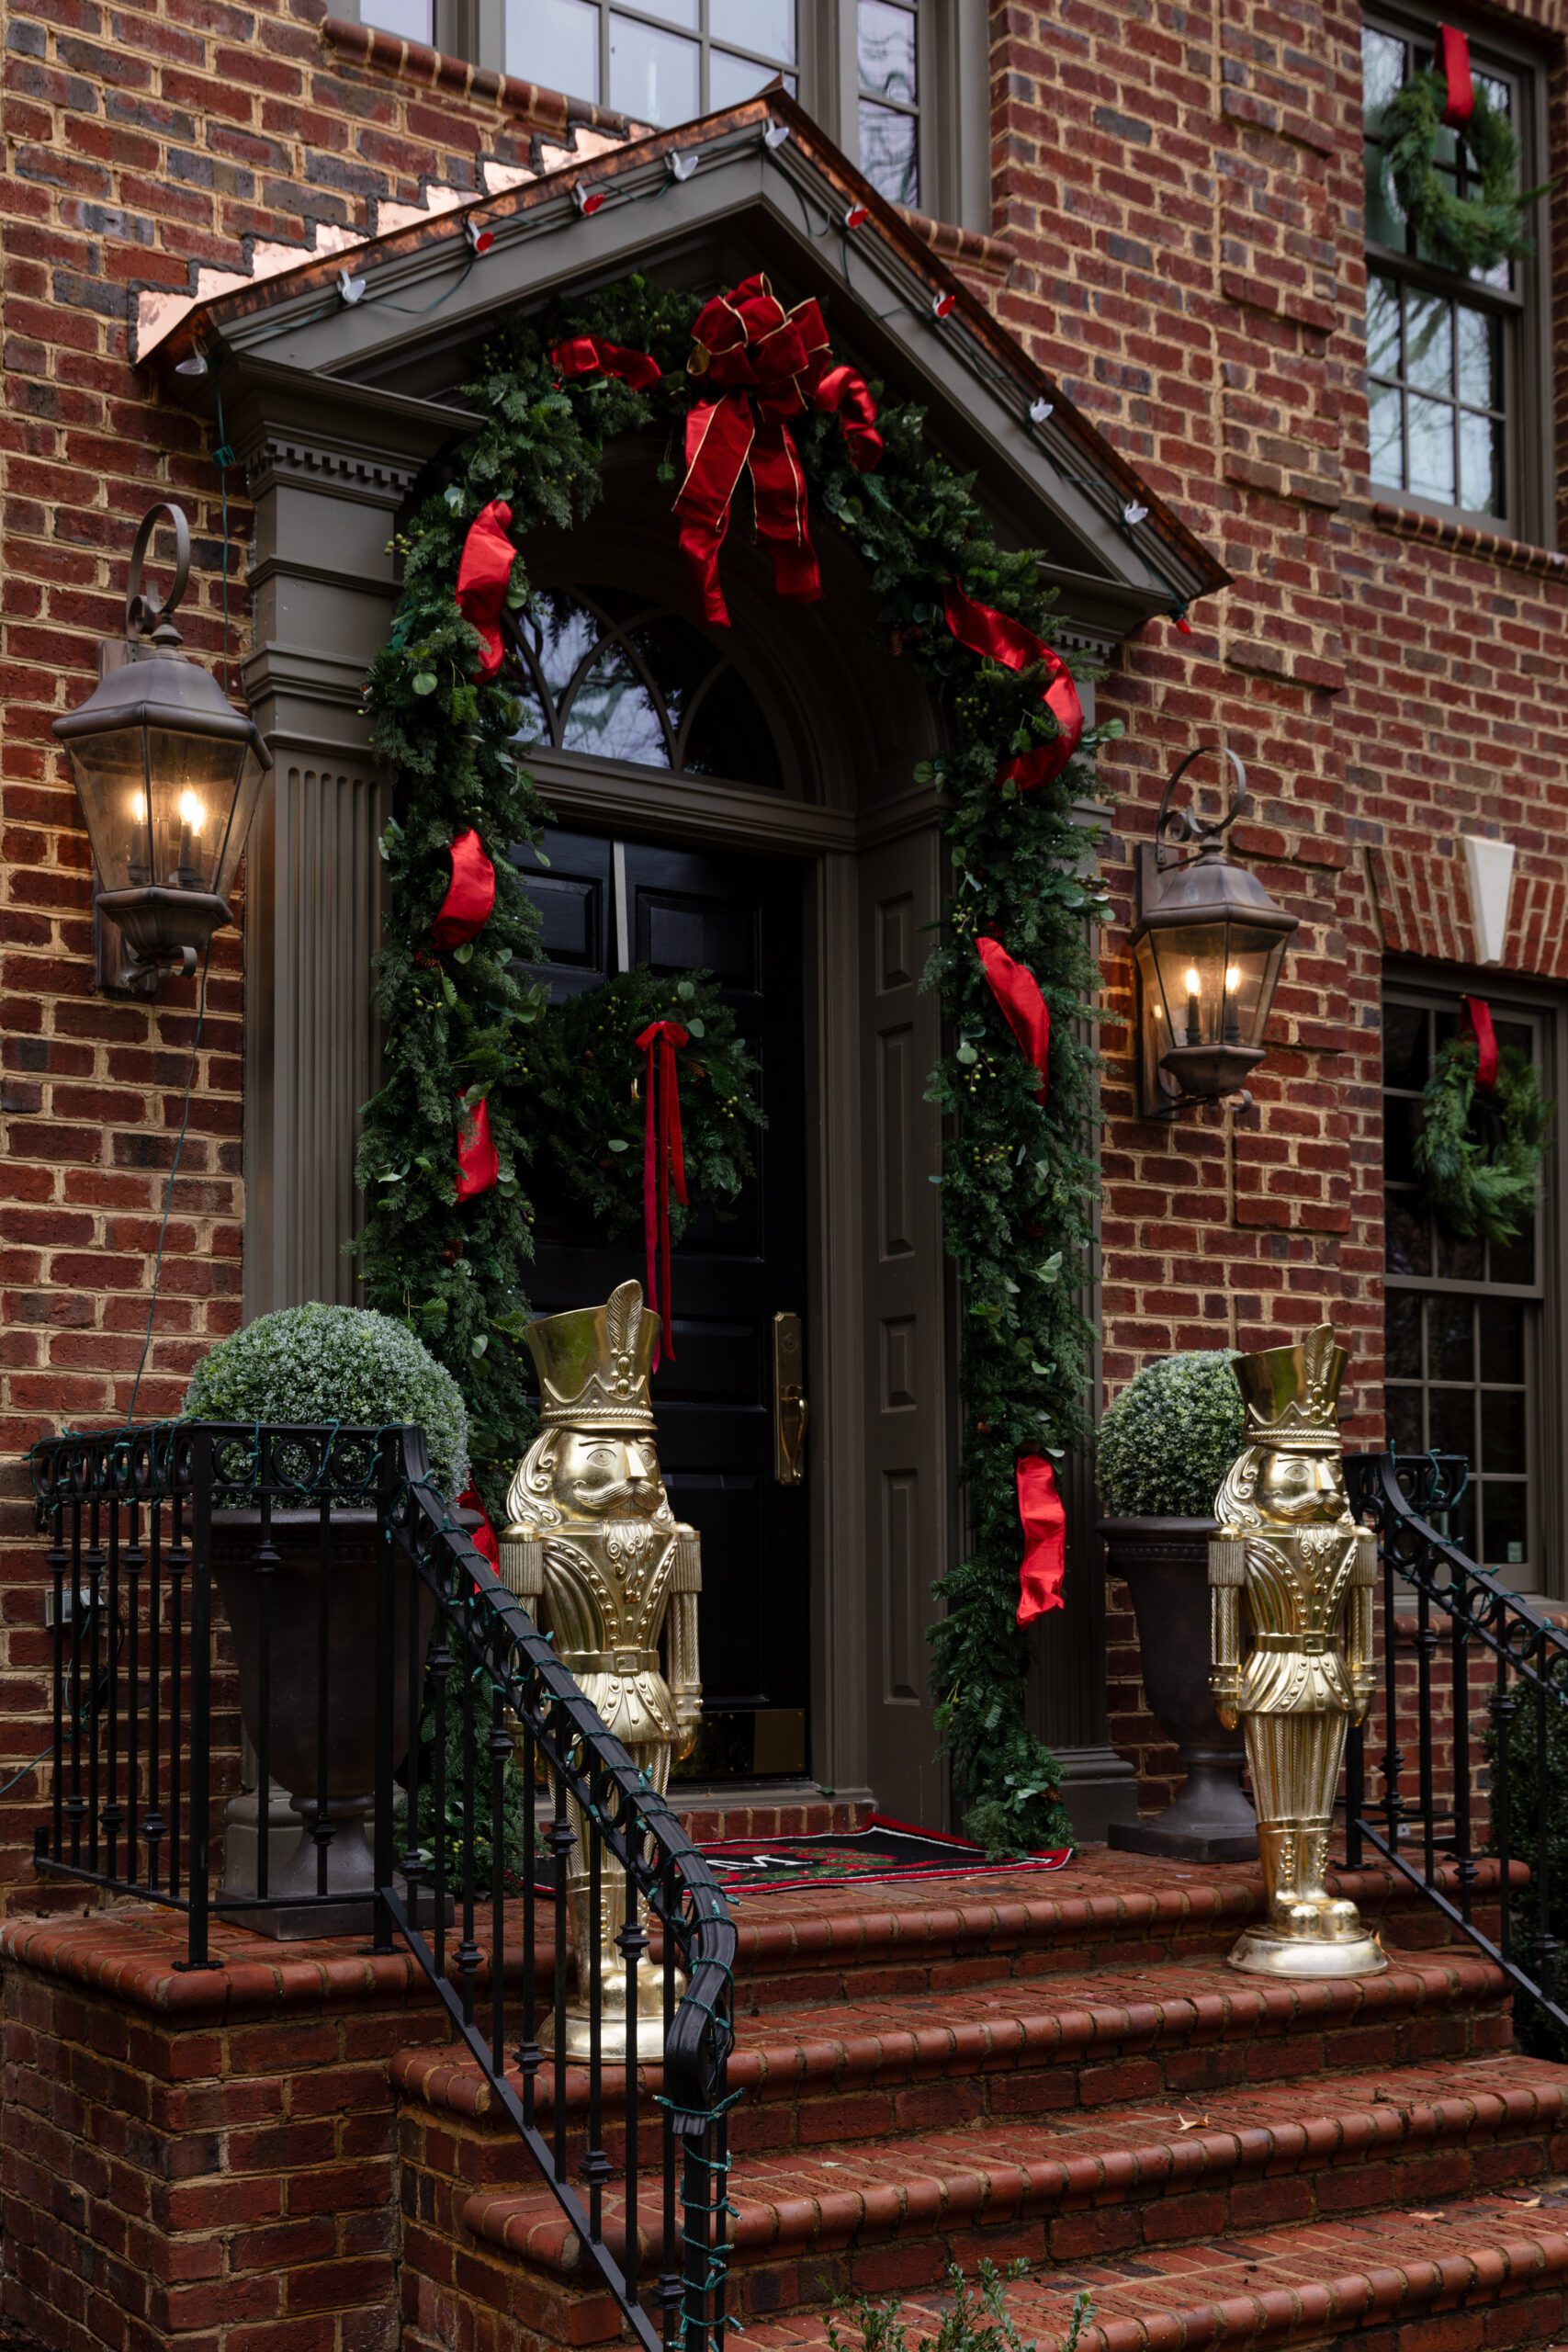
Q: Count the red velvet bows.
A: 2